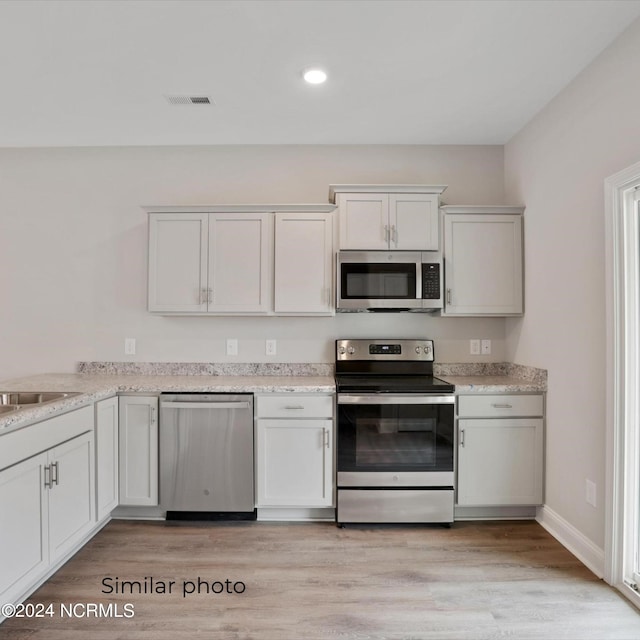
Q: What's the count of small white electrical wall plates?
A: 6